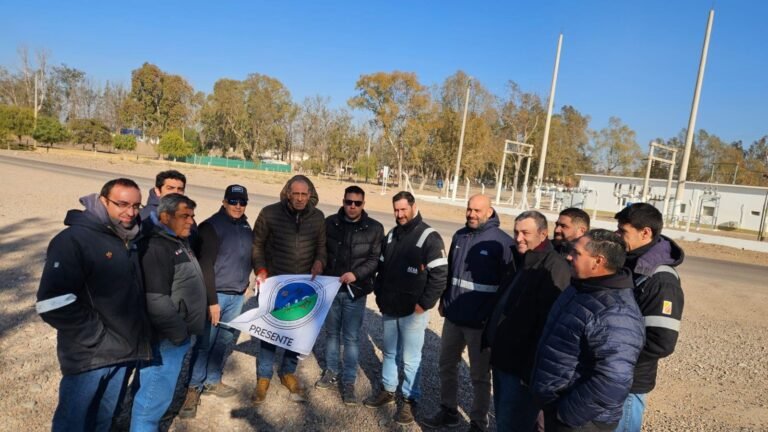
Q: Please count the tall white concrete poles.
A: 3